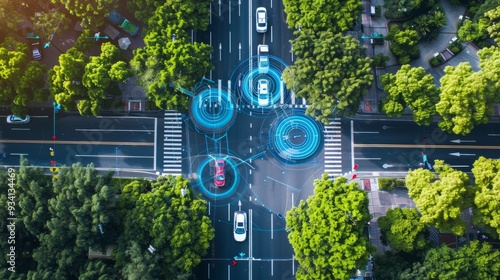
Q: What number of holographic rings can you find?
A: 4